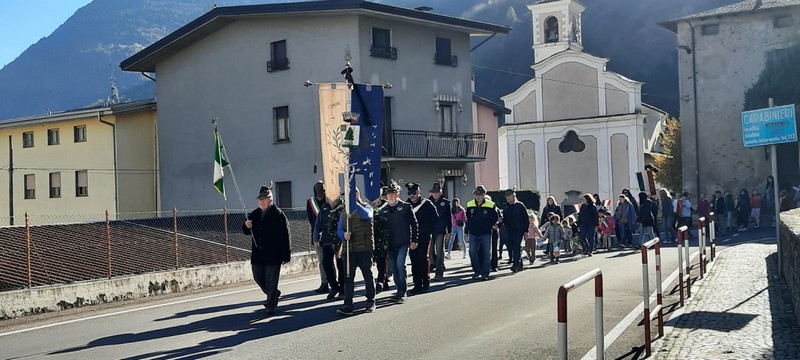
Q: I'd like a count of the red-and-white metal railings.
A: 5